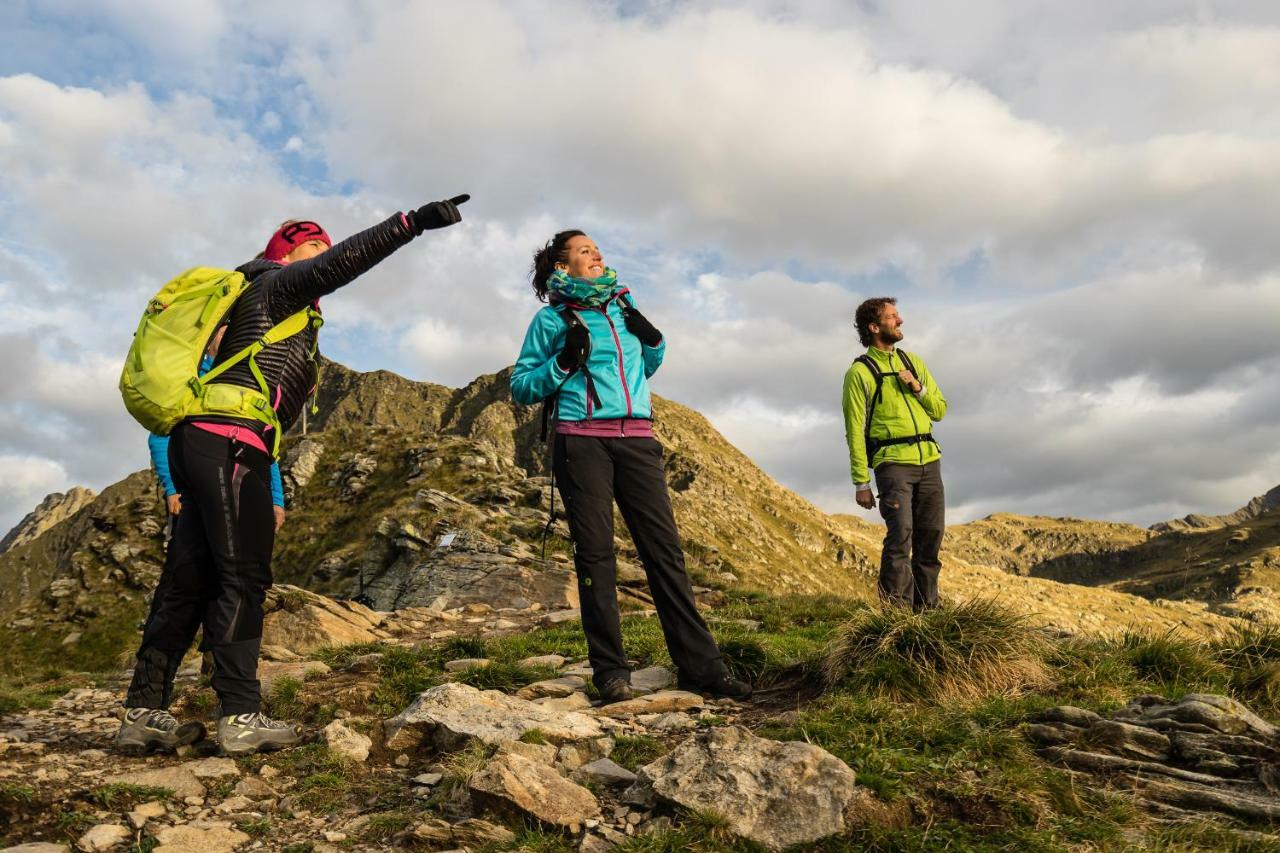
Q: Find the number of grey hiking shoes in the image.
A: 2